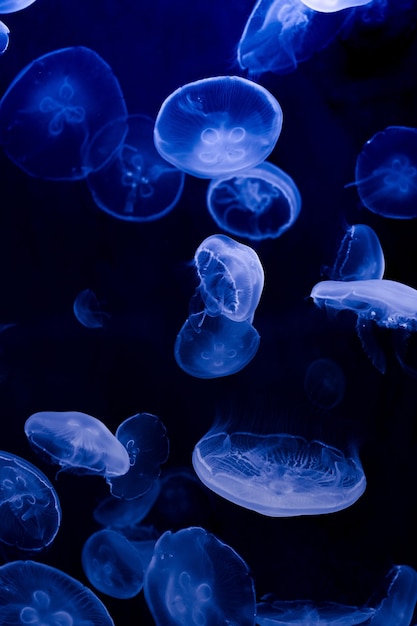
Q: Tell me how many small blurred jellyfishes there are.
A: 2